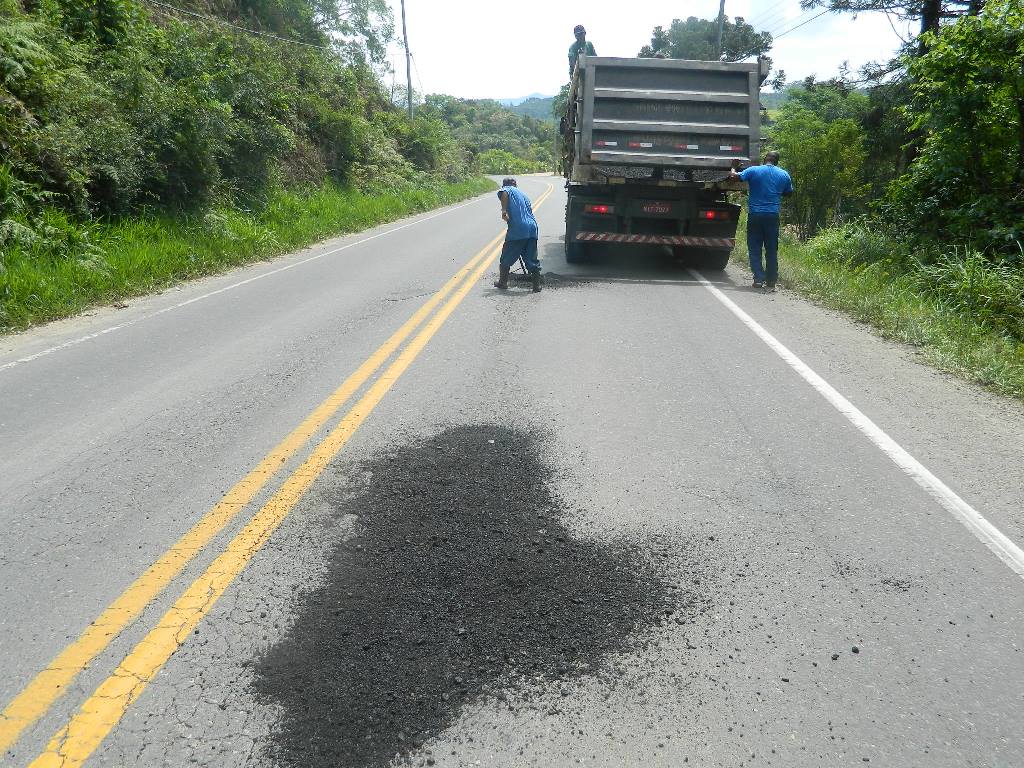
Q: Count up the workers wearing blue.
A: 2